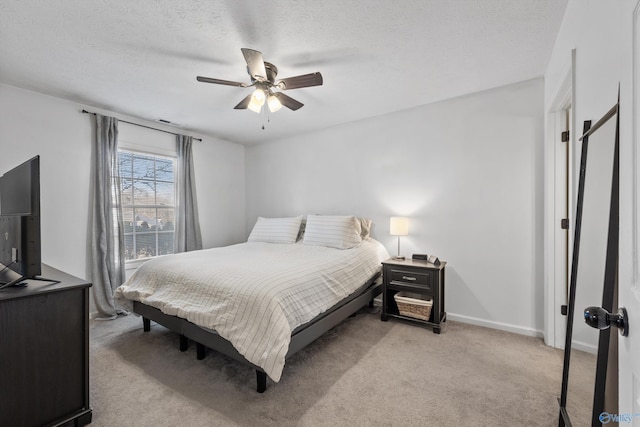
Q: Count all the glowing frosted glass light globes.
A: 3